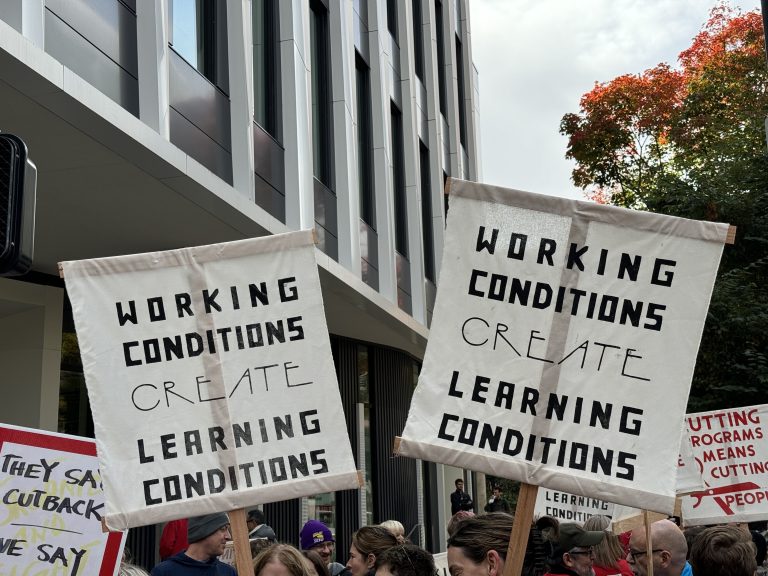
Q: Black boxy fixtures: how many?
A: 1